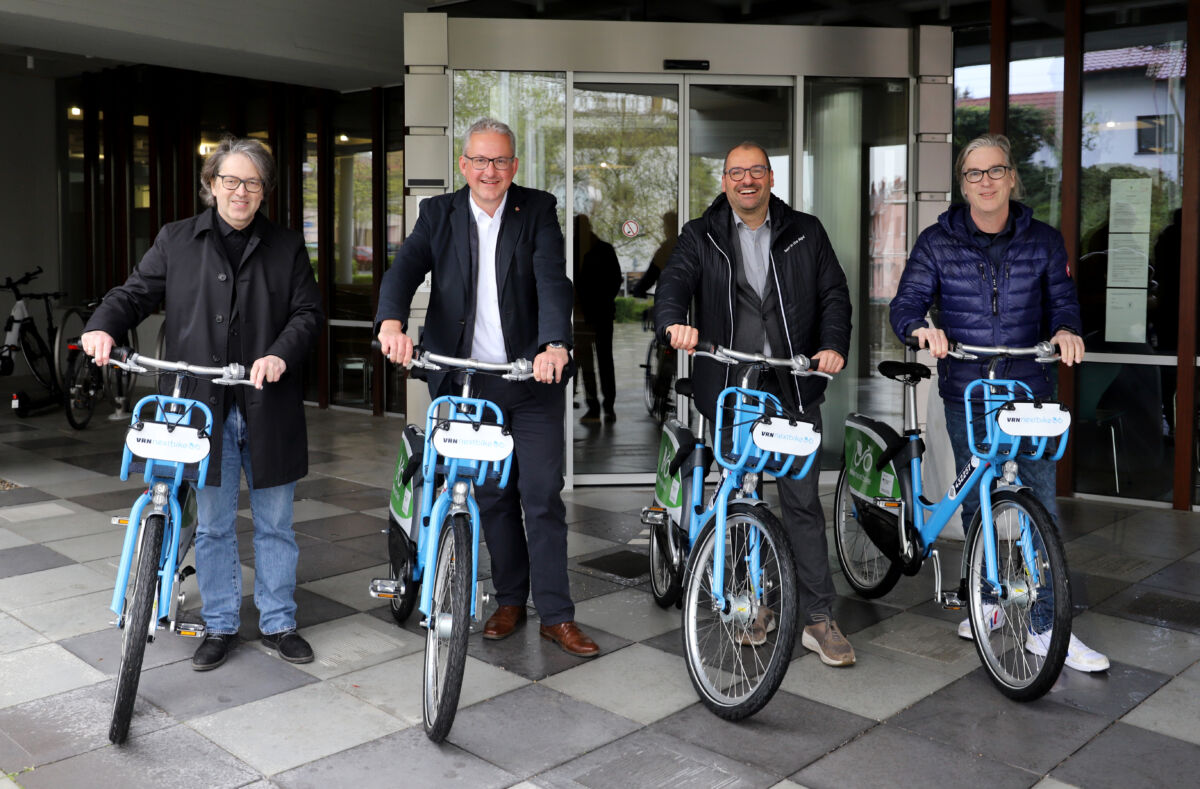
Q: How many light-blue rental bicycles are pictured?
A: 4